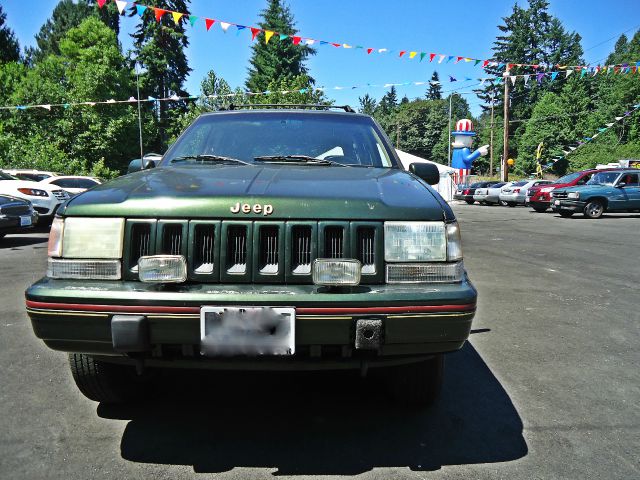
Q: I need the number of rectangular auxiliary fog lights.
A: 2